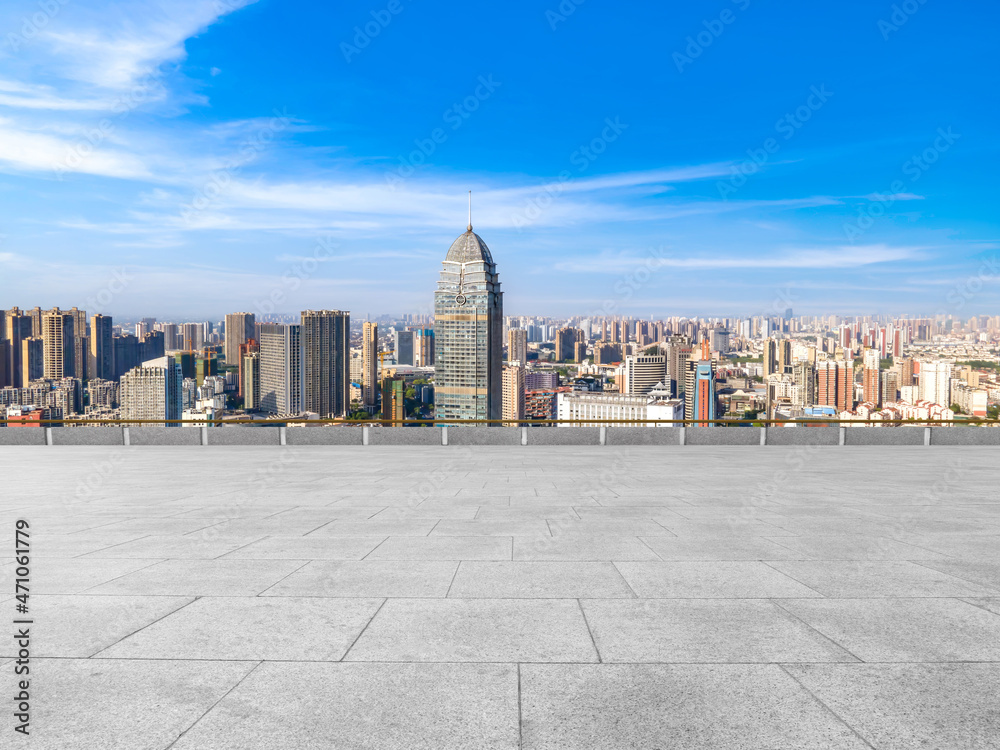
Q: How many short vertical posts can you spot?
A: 12